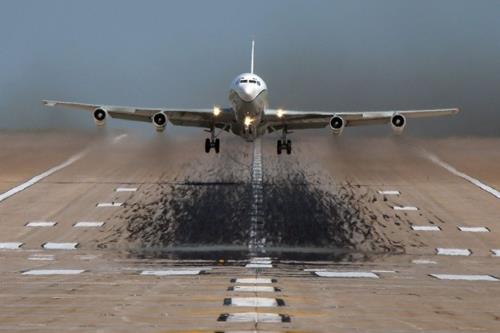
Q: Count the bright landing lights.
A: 3